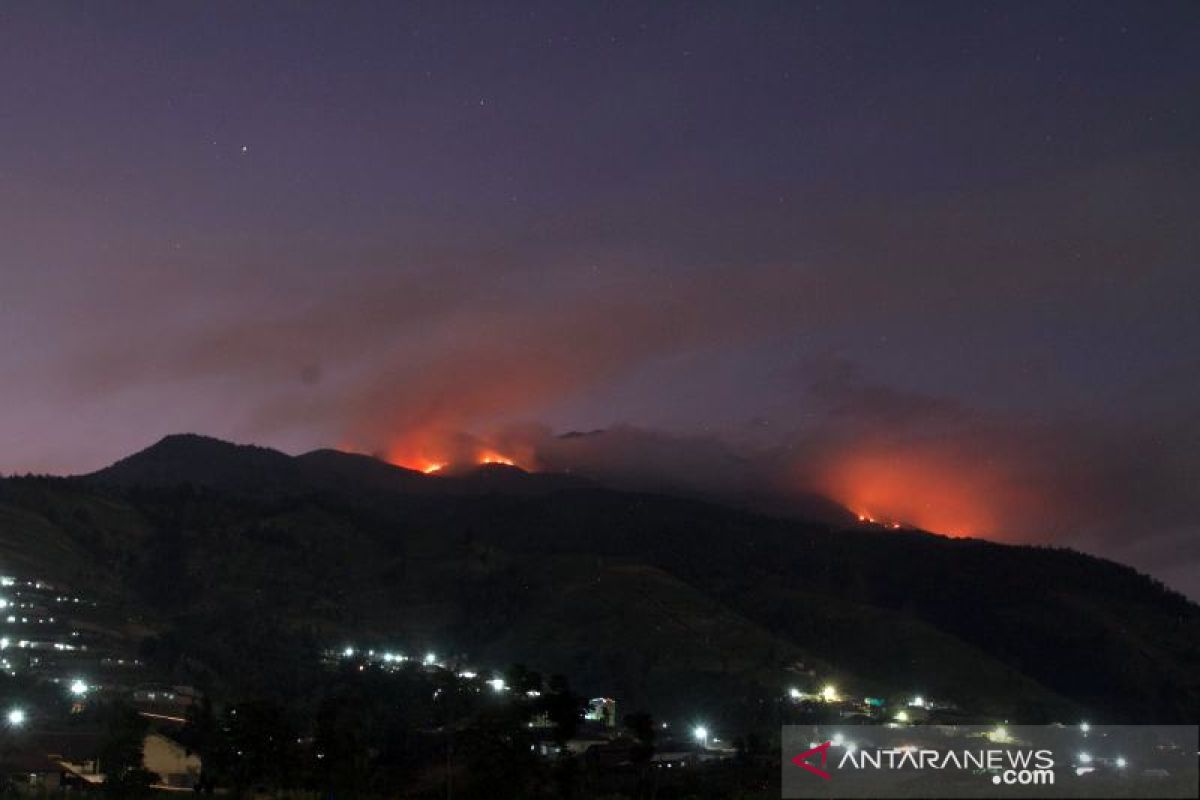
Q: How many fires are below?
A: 3